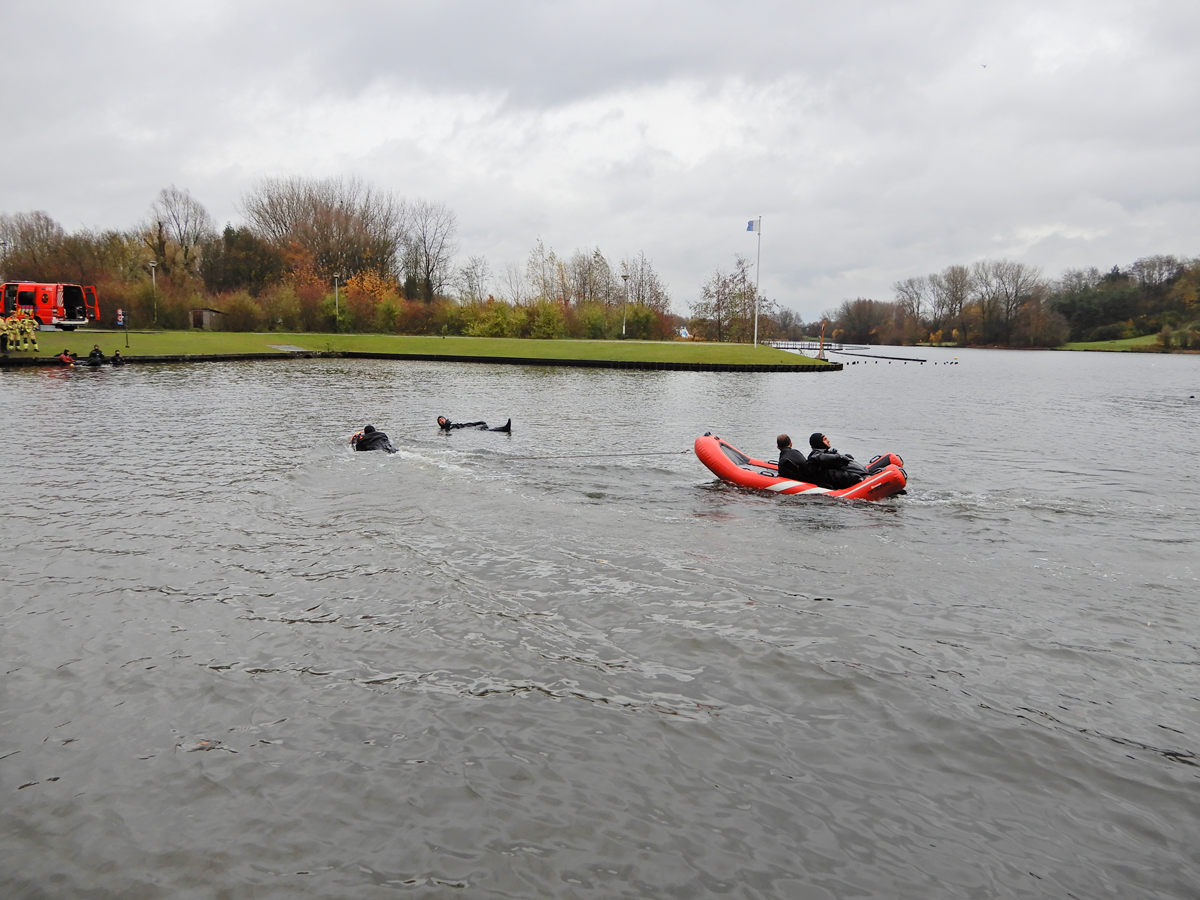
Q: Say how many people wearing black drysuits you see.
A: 6